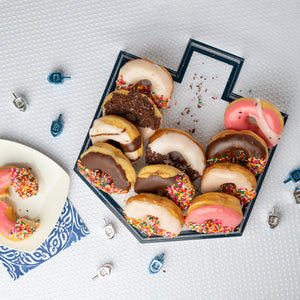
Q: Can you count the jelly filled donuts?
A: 0